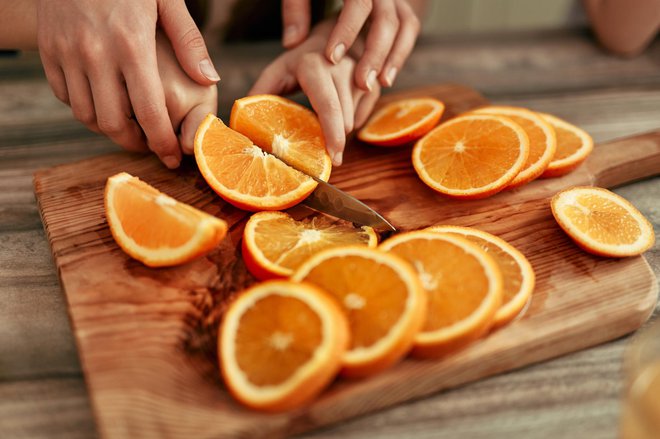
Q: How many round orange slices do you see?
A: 10